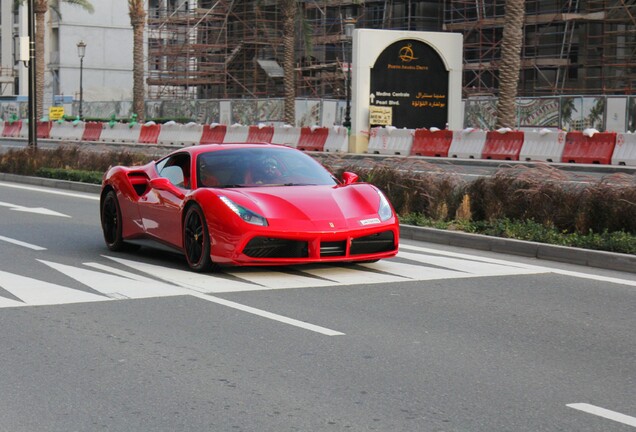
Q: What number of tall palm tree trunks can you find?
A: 4